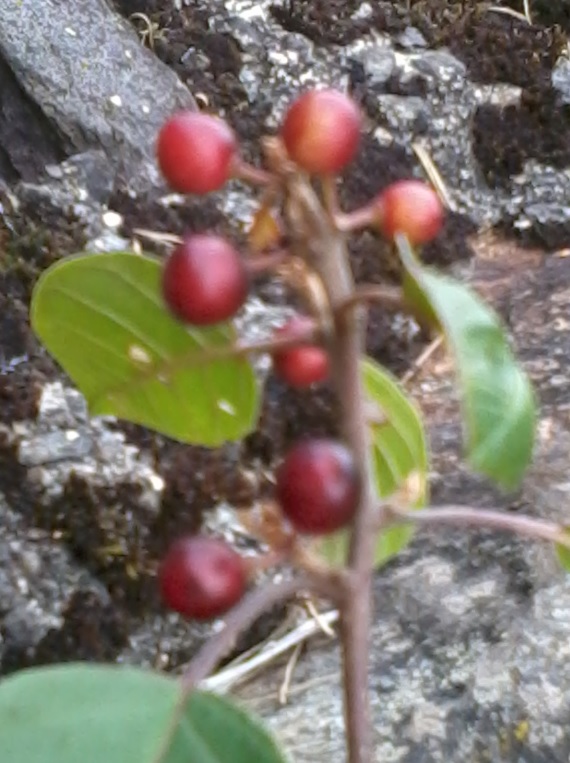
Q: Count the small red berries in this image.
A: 7